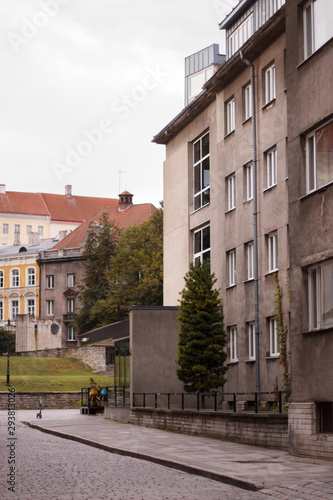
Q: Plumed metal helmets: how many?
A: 0